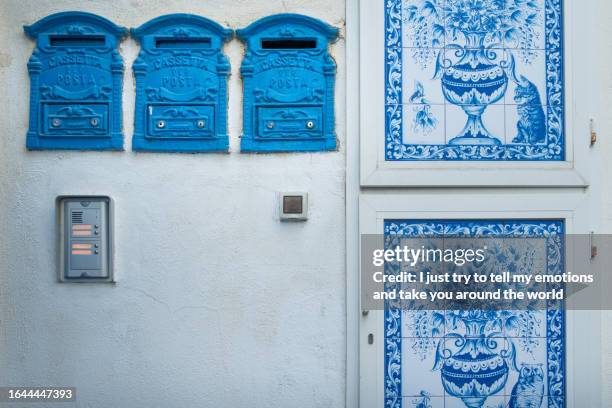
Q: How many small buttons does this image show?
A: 4